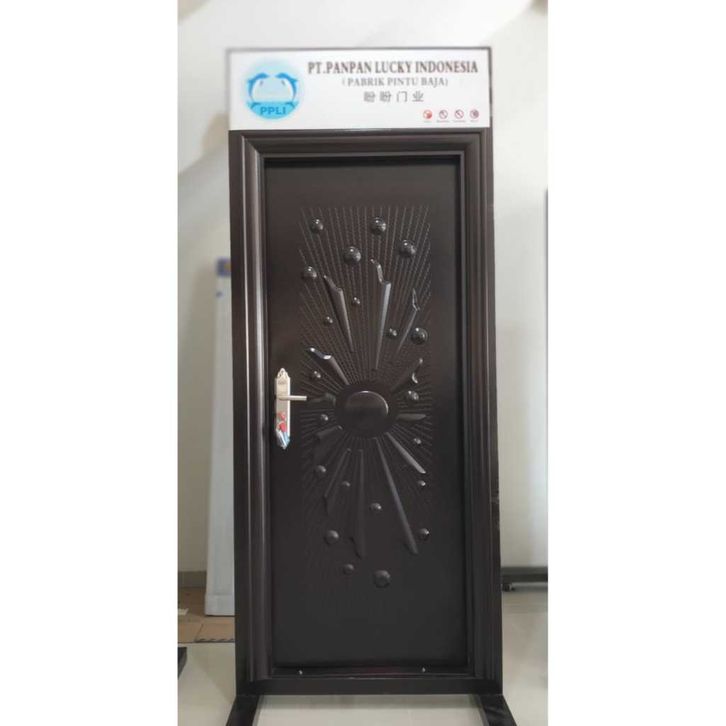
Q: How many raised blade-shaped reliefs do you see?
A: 12